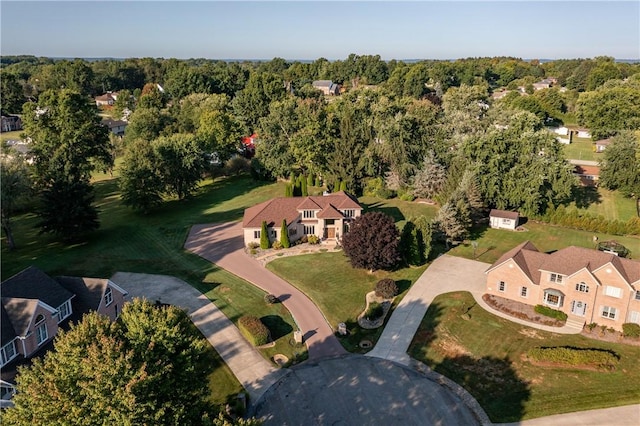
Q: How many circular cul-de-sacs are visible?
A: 1